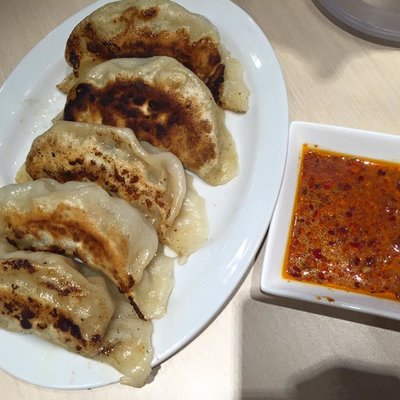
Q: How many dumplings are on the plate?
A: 5